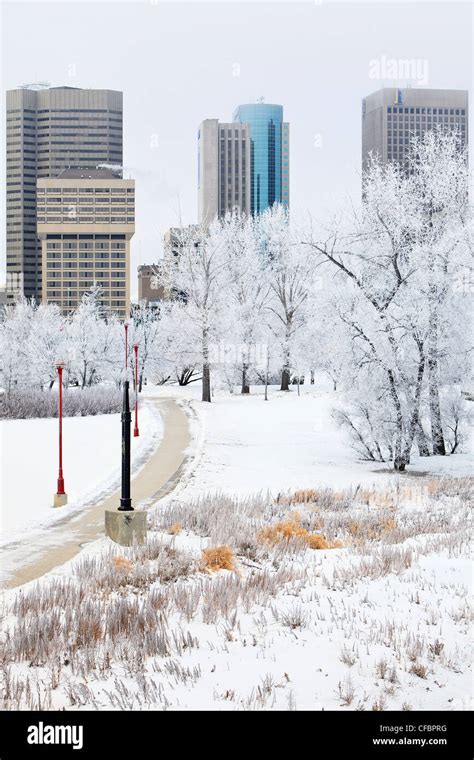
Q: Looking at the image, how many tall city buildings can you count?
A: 5